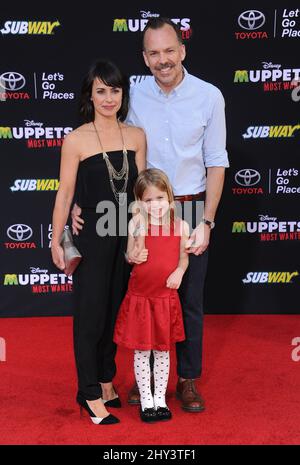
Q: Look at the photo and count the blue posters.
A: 0